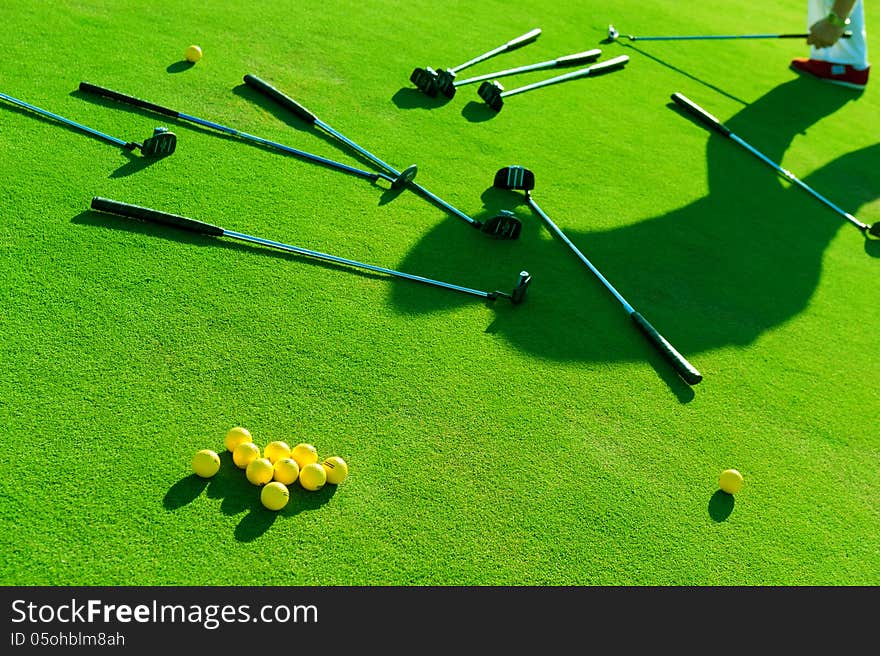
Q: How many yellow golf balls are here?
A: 12